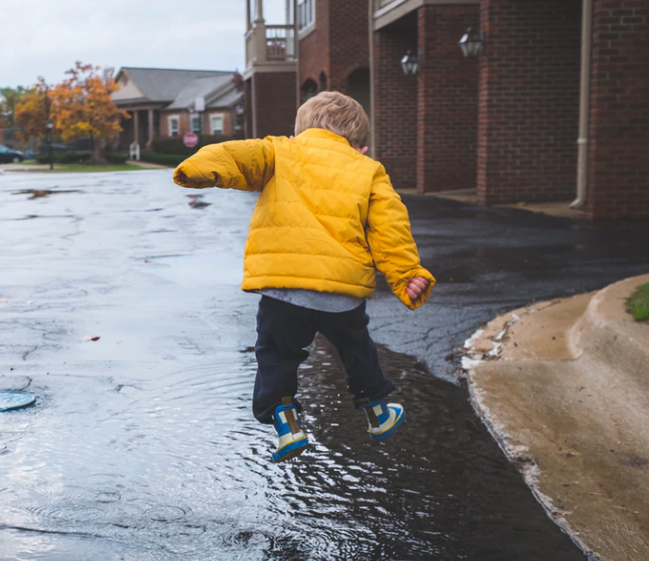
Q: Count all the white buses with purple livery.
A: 0